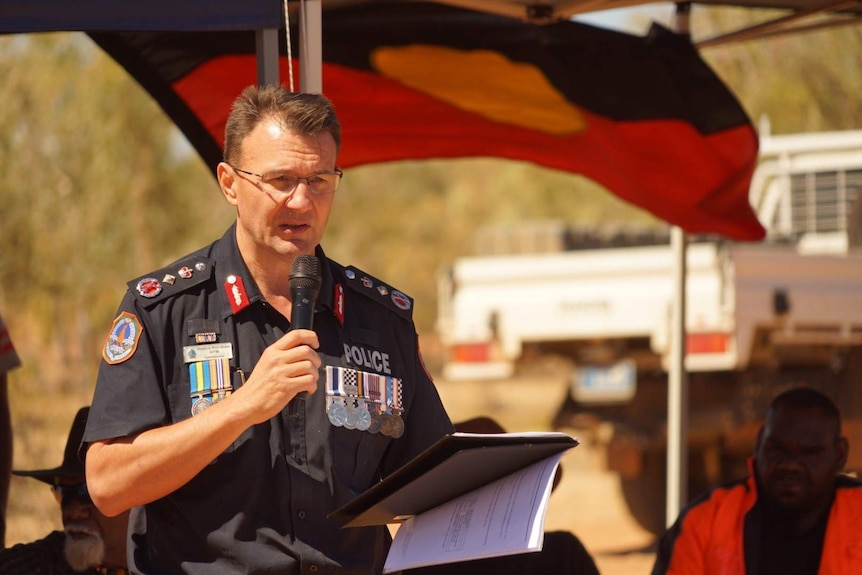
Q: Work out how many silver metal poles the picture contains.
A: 3